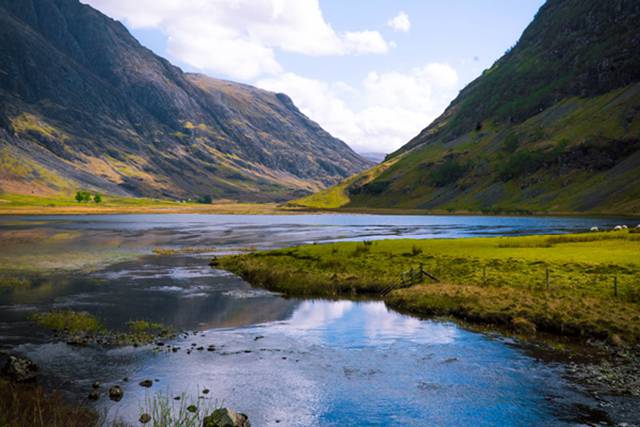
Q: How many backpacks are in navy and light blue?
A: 0